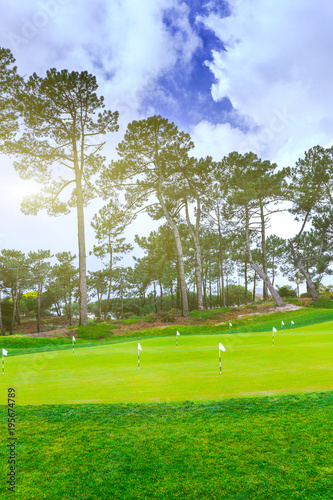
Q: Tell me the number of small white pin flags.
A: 9